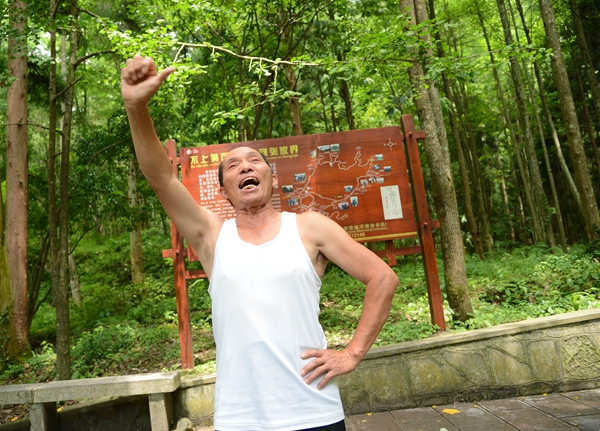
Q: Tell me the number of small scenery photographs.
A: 15